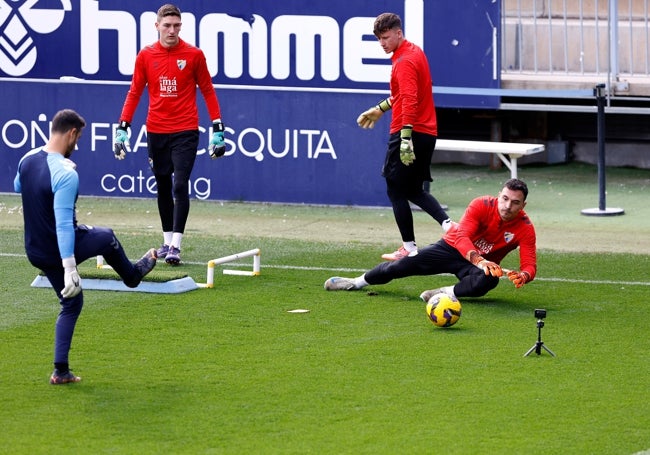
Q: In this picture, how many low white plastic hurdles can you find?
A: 2